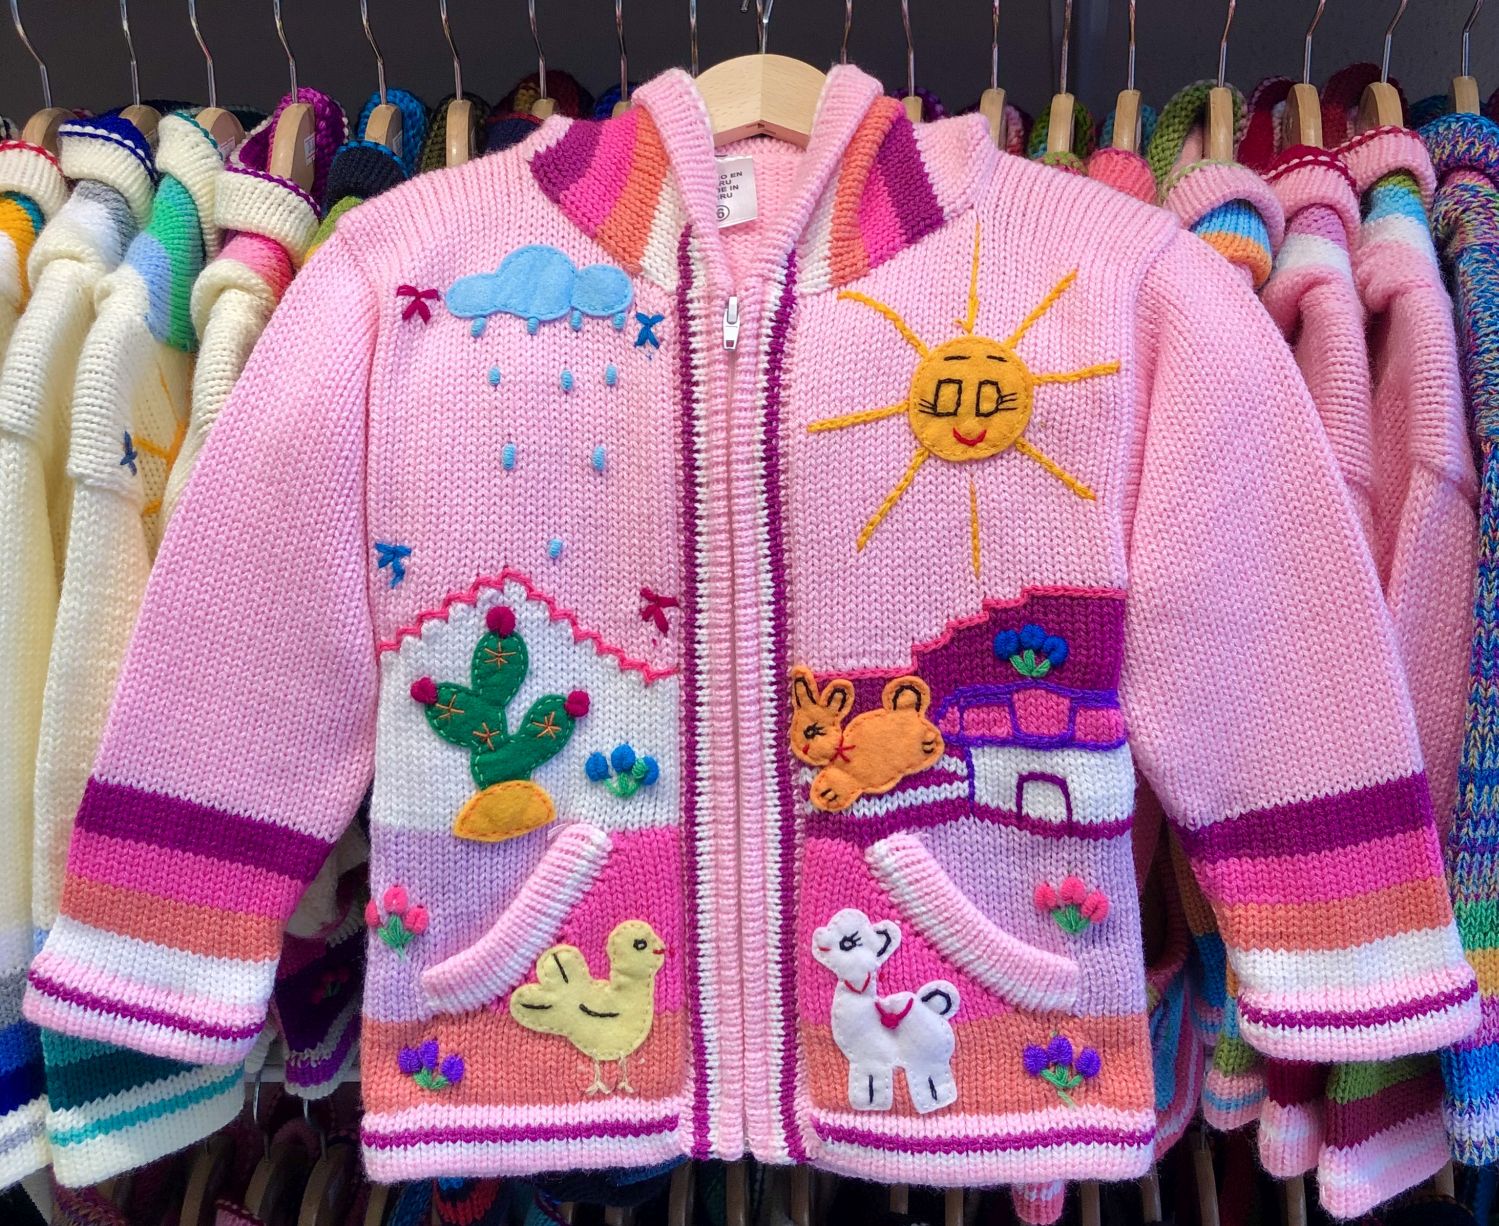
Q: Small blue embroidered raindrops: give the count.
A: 10